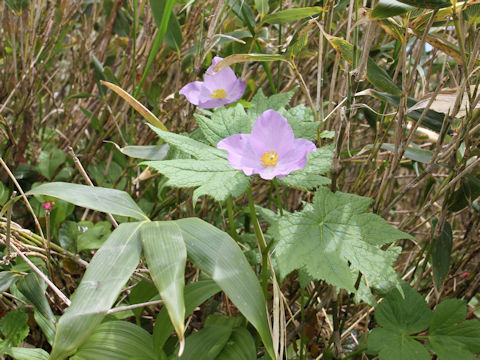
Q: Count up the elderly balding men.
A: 0